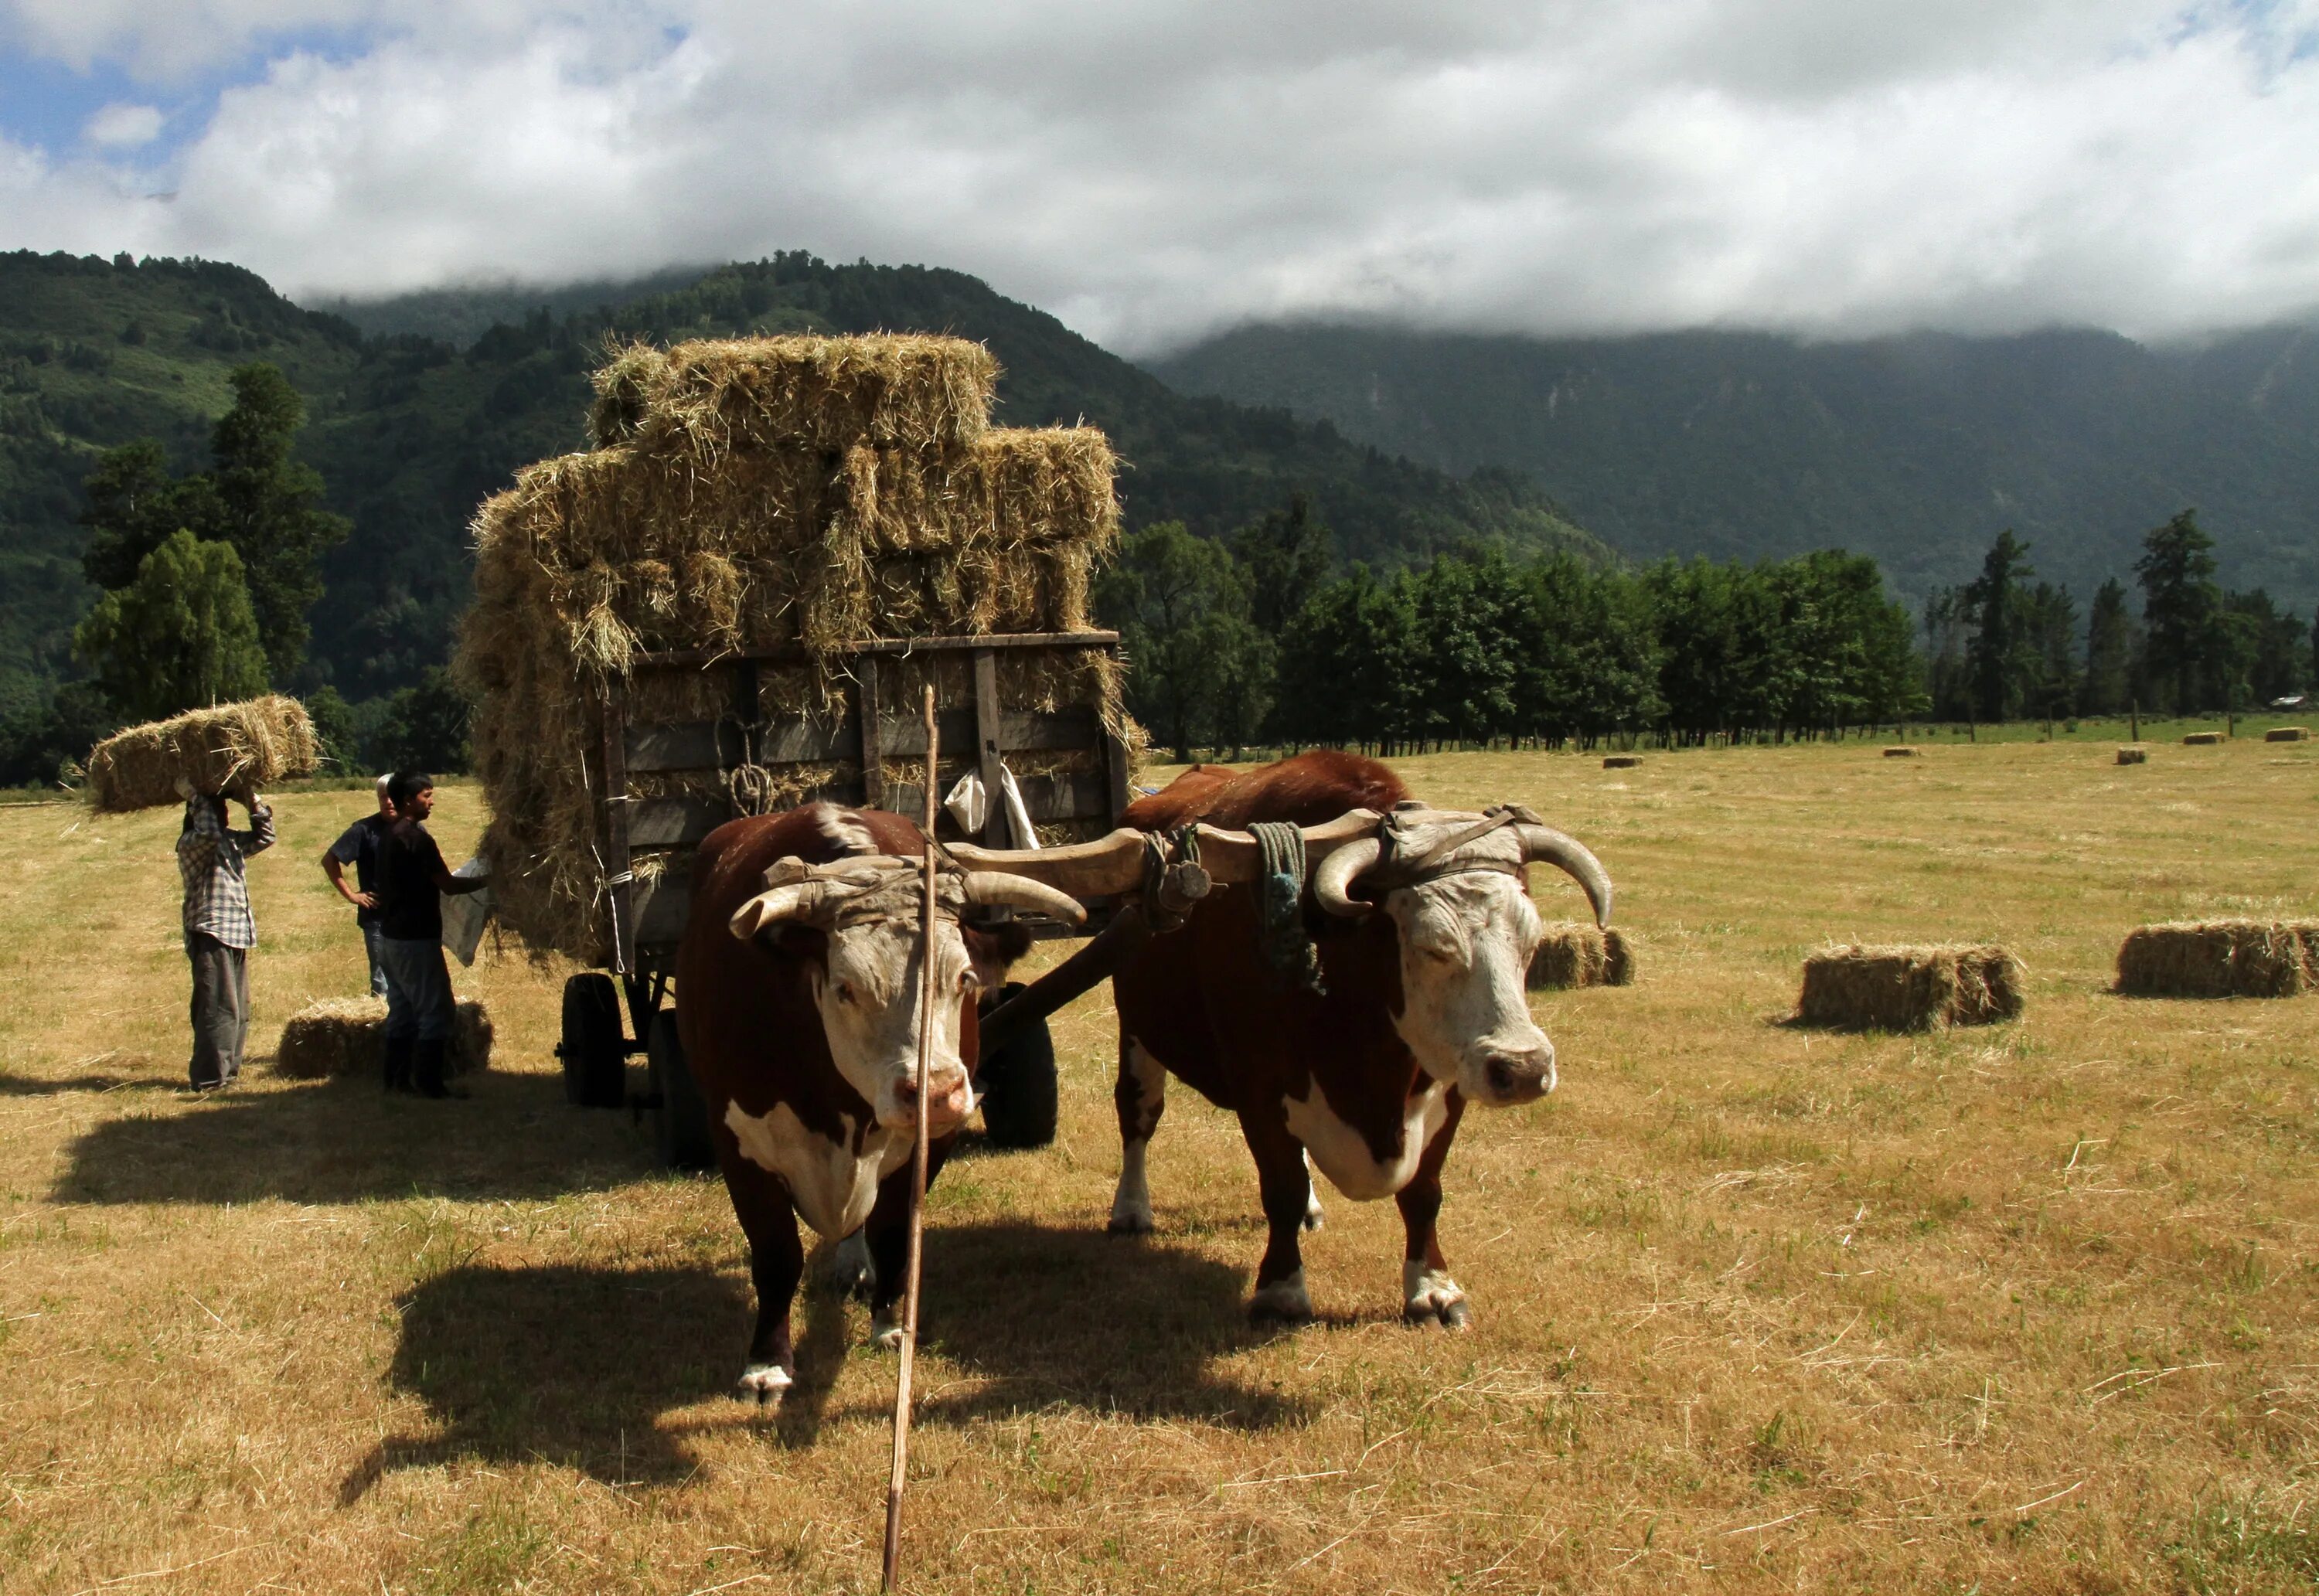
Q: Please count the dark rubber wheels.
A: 3